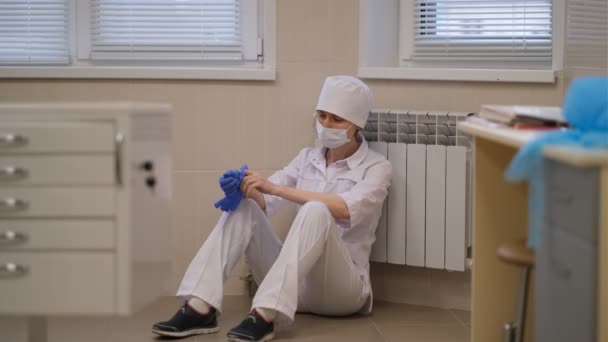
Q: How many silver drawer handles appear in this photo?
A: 5